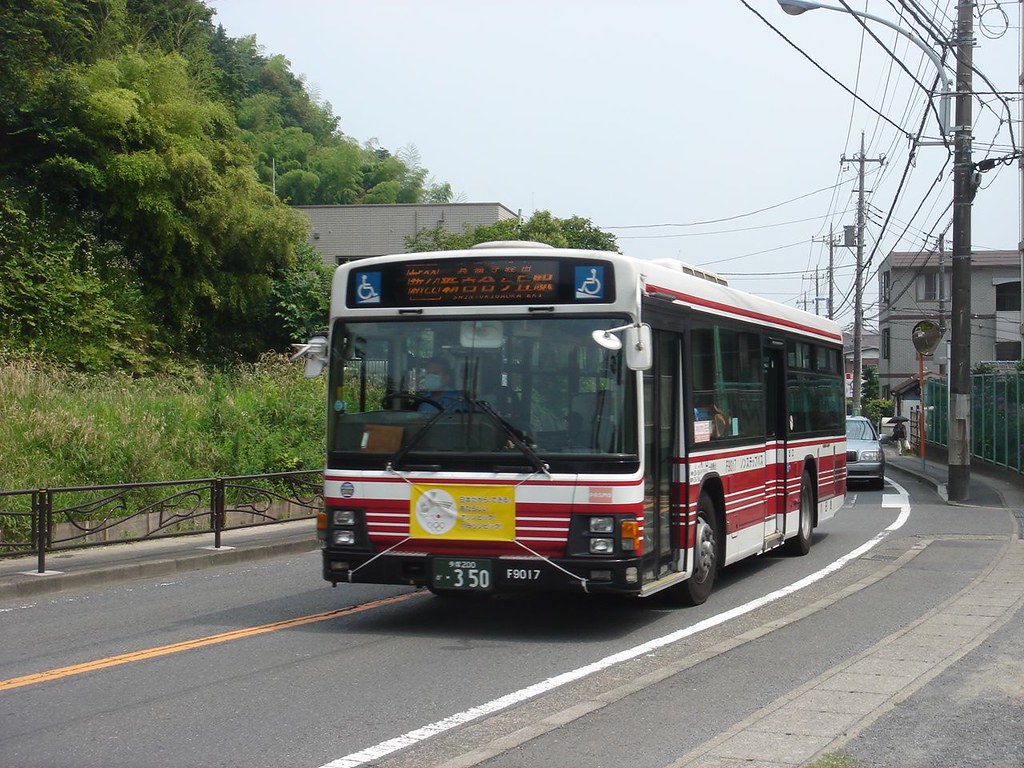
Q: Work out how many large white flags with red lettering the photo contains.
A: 0